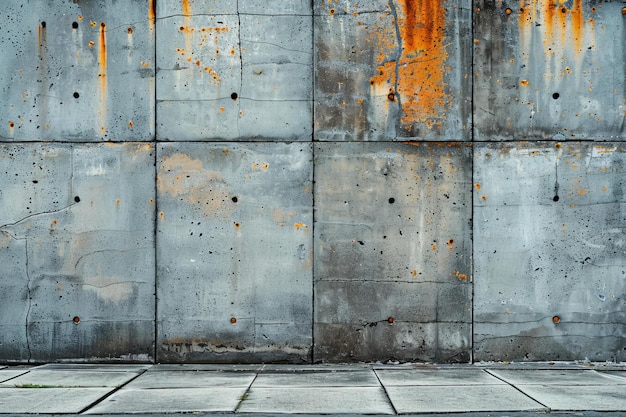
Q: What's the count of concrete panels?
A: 8